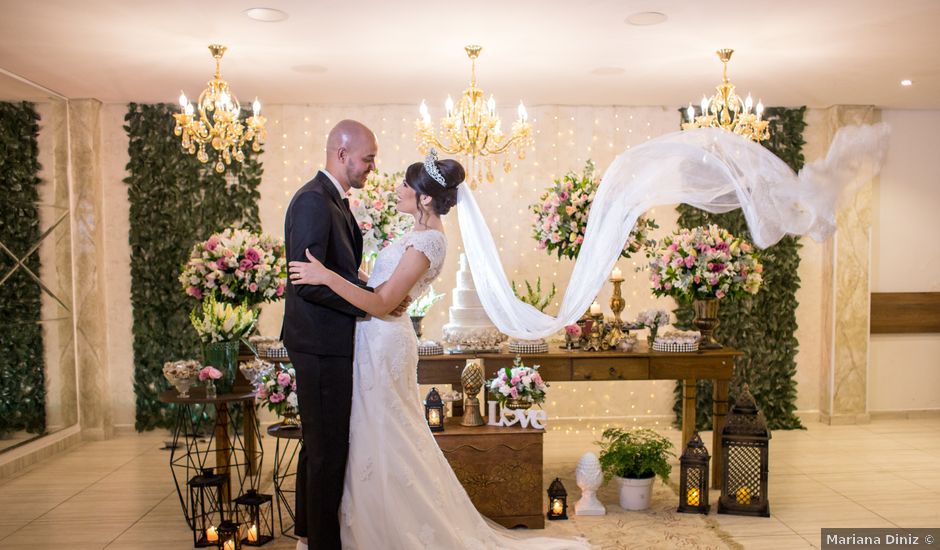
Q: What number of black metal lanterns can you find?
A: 7